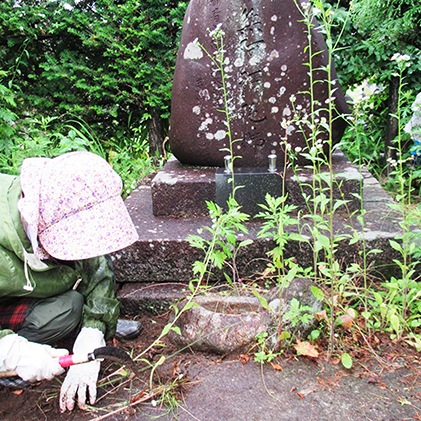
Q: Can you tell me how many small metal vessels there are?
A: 2